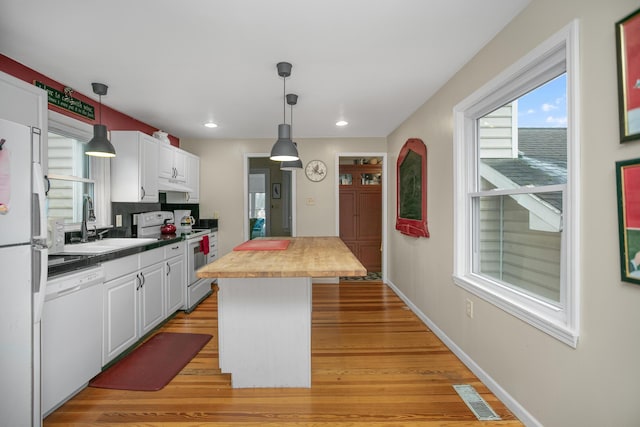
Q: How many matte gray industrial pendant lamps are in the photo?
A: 3